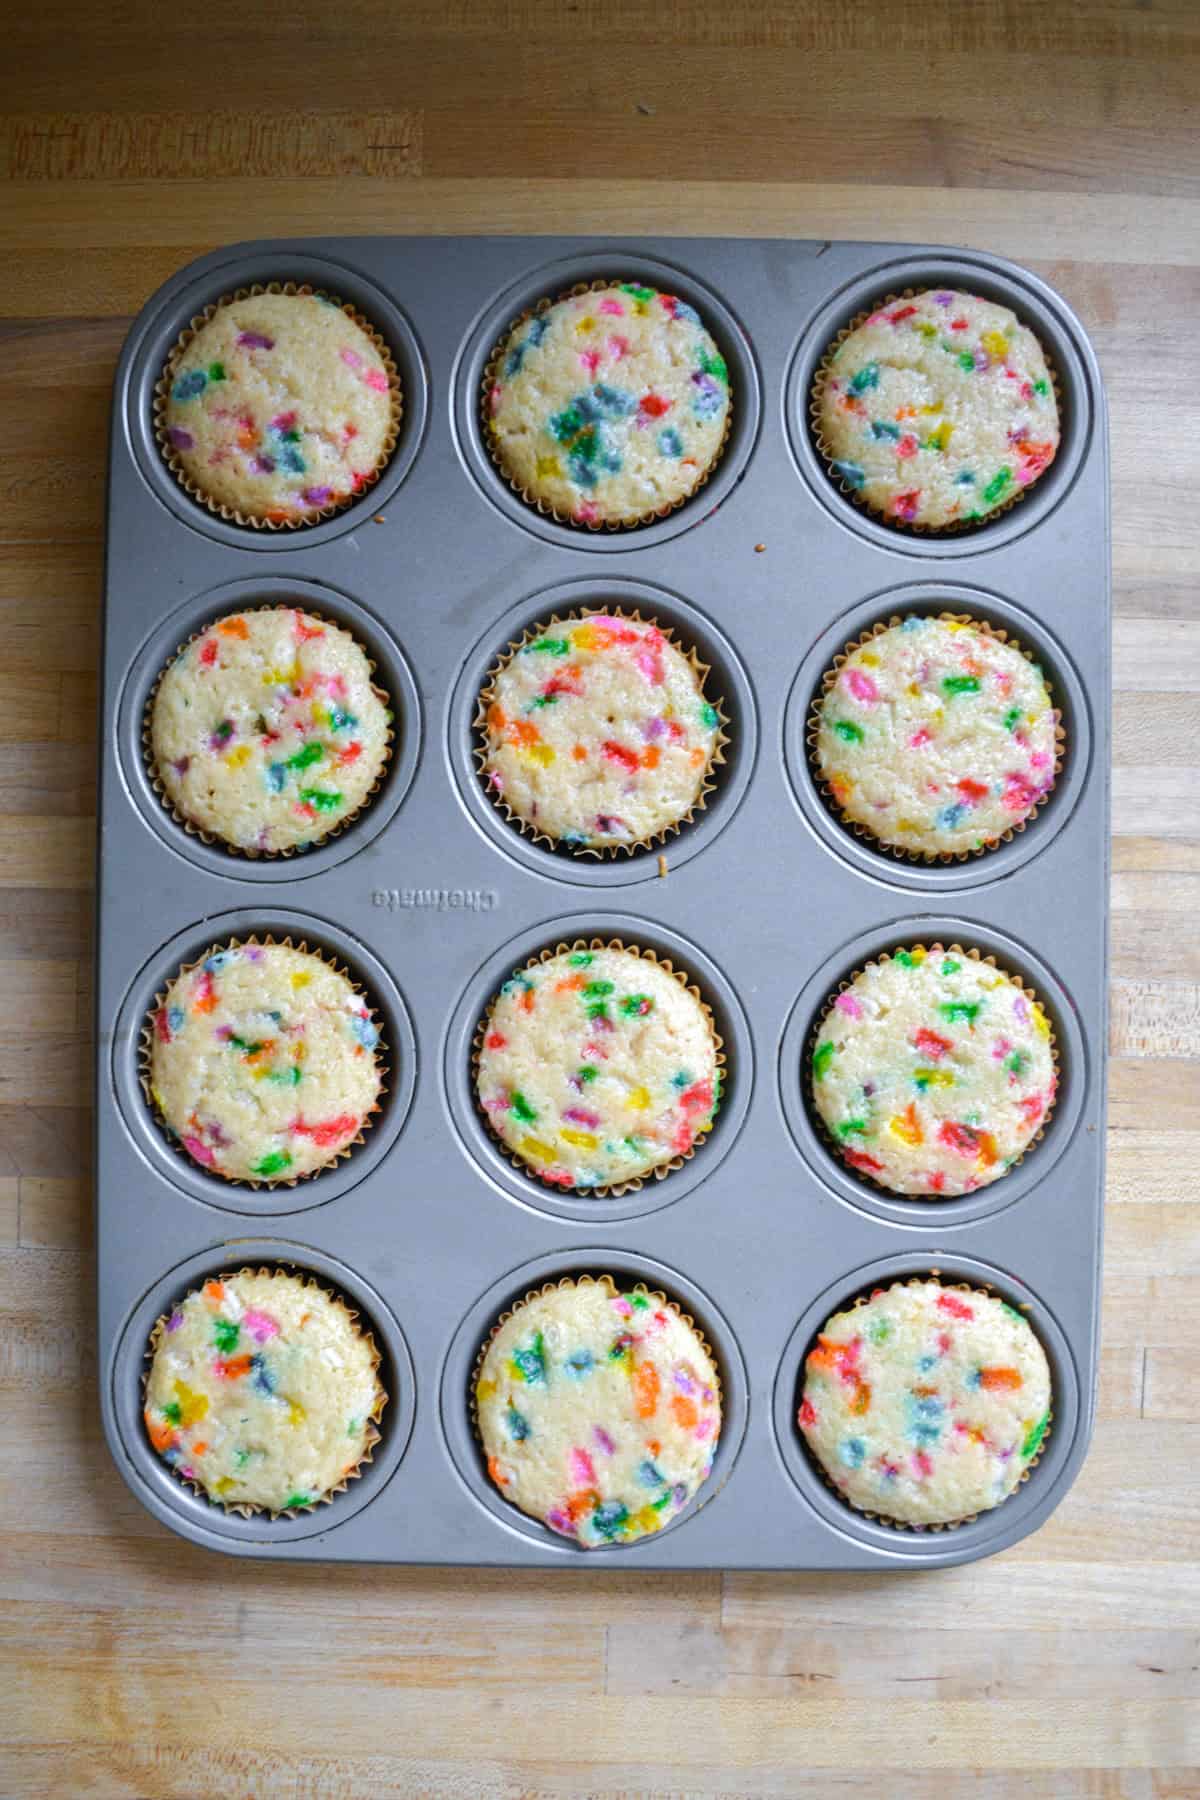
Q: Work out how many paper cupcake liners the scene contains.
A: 12